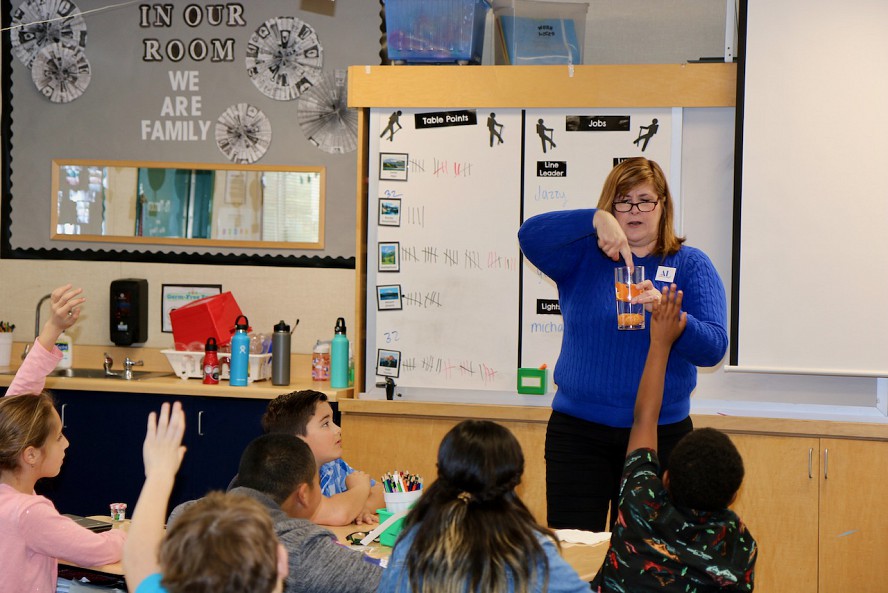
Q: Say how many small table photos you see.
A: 5